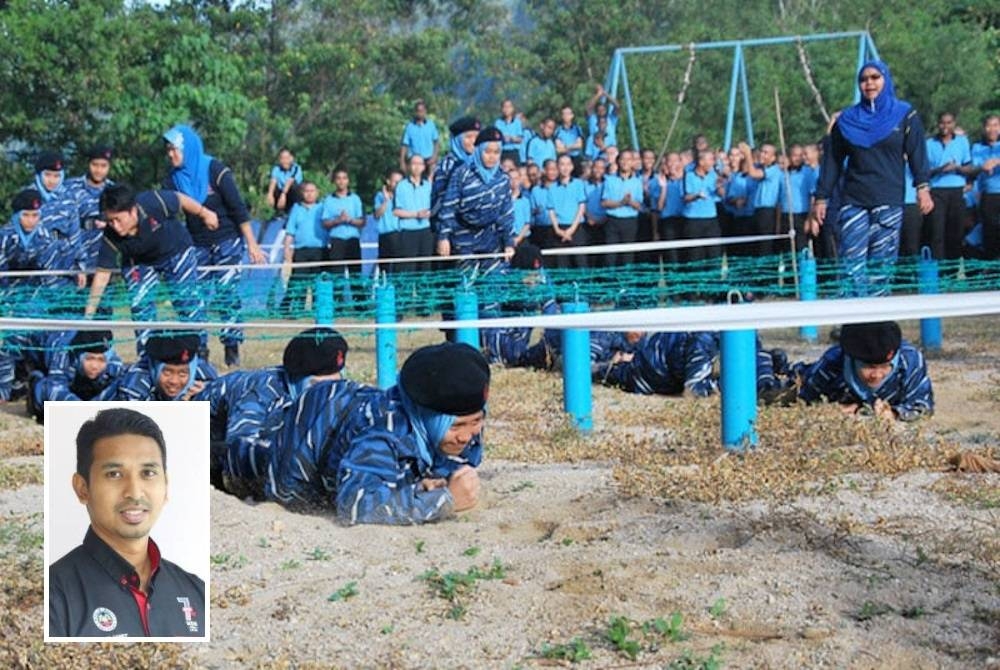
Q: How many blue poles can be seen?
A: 7